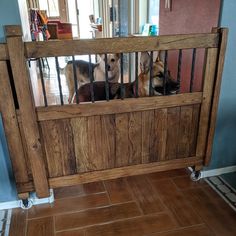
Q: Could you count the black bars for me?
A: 11